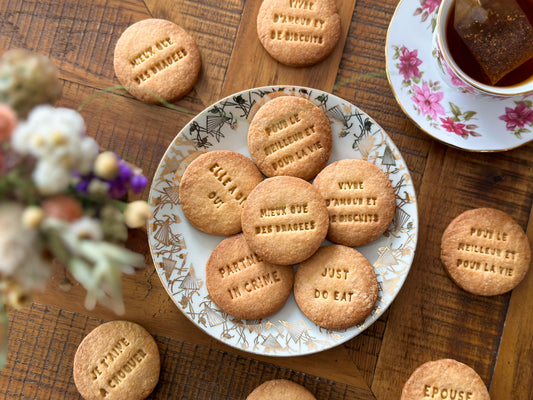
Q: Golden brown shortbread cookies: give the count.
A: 12